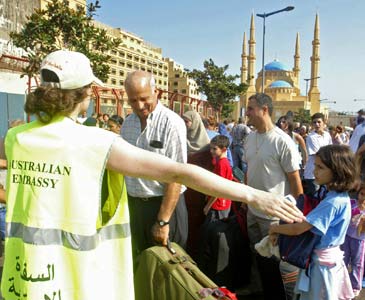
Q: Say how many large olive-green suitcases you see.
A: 1